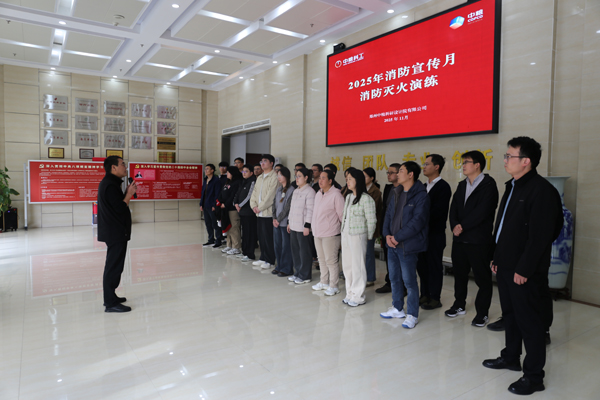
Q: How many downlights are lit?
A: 11